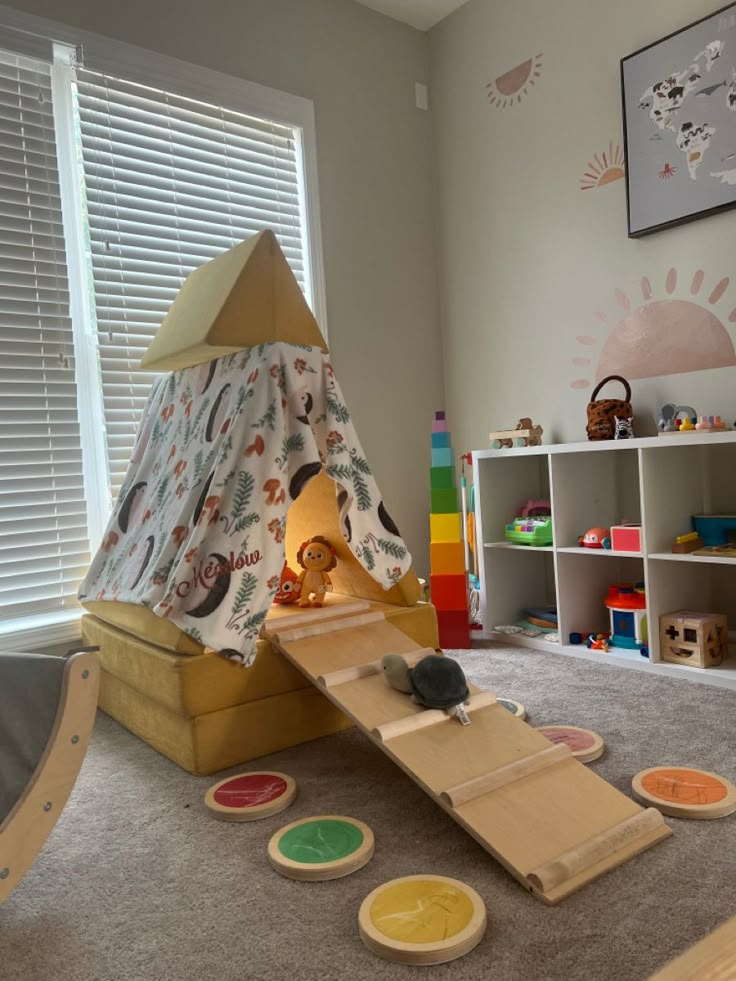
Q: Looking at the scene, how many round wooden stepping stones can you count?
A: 6